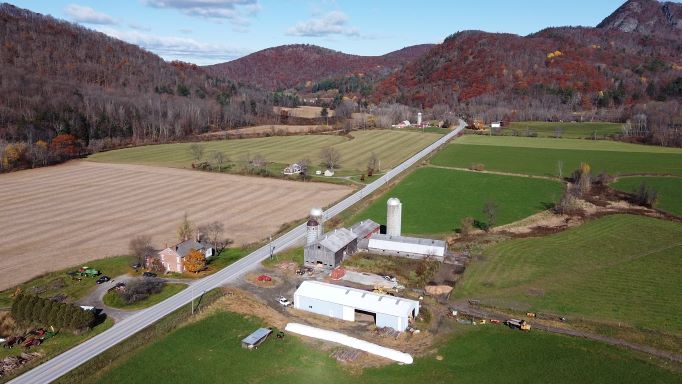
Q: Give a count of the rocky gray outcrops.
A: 1